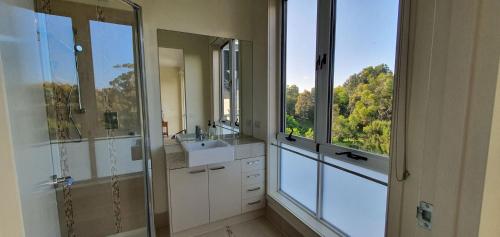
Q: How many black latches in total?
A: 4